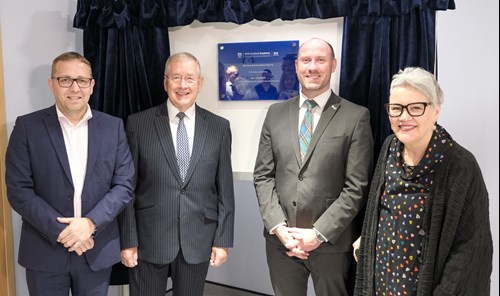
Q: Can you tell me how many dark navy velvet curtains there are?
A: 2